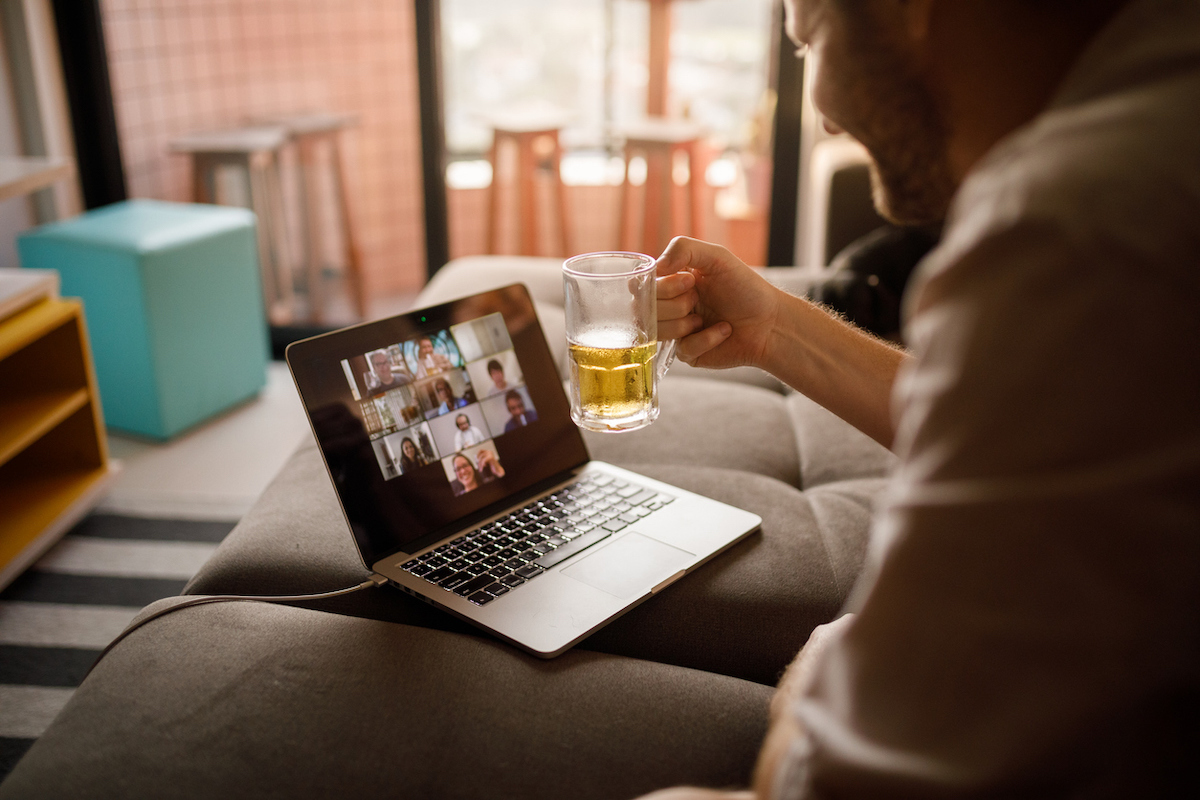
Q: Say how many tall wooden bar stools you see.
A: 4